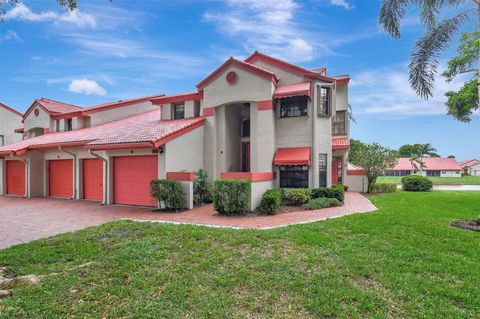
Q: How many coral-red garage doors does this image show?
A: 4